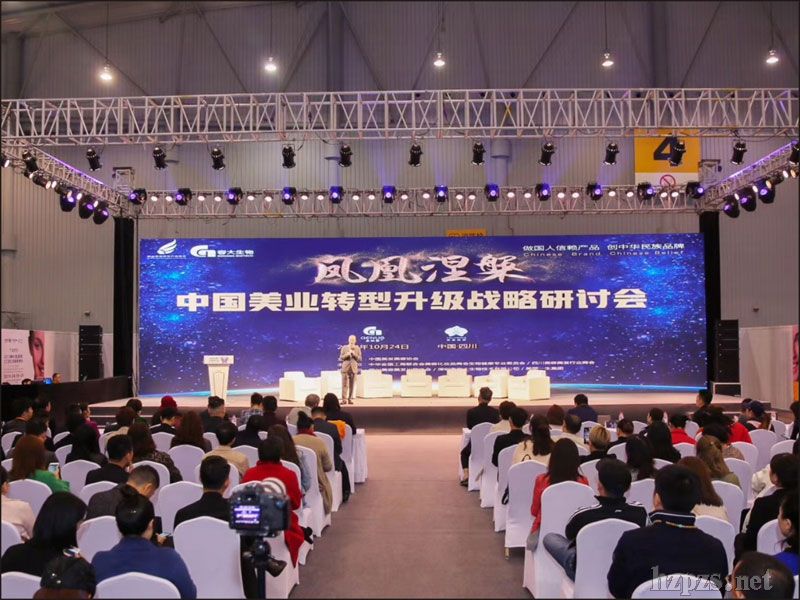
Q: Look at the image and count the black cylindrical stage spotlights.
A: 13